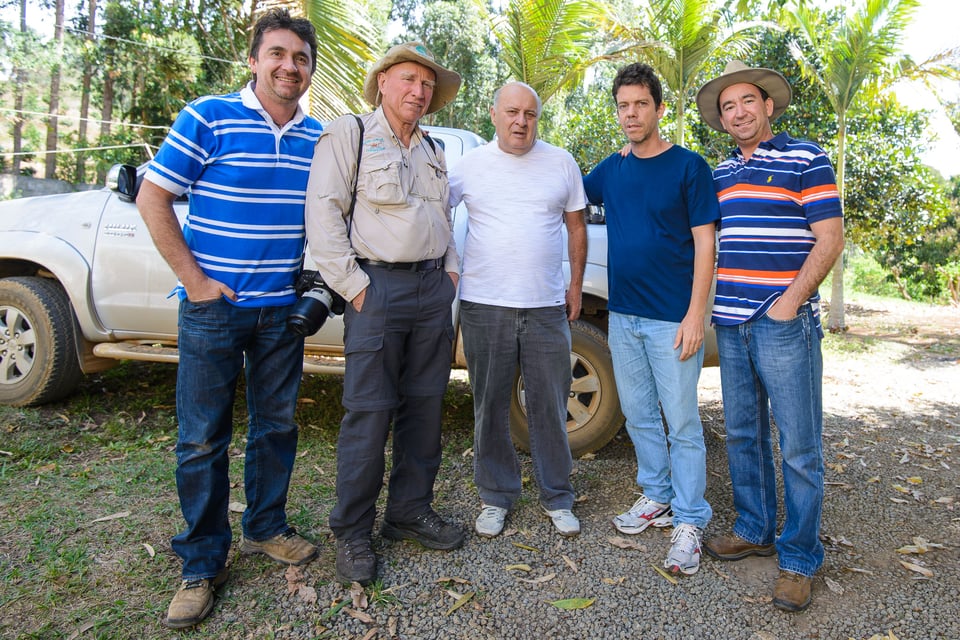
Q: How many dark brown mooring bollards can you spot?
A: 0